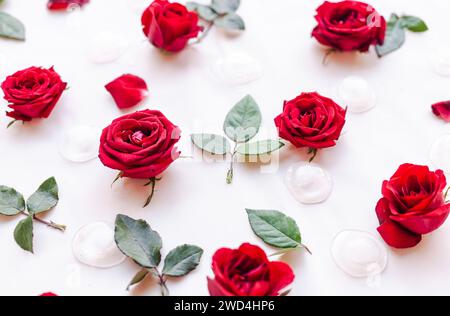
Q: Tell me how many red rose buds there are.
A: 7